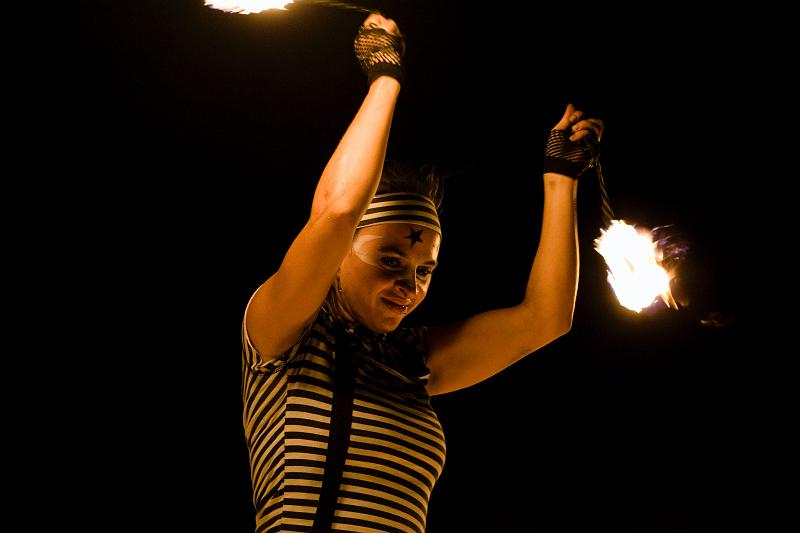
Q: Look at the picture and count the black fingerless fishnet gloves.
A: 2